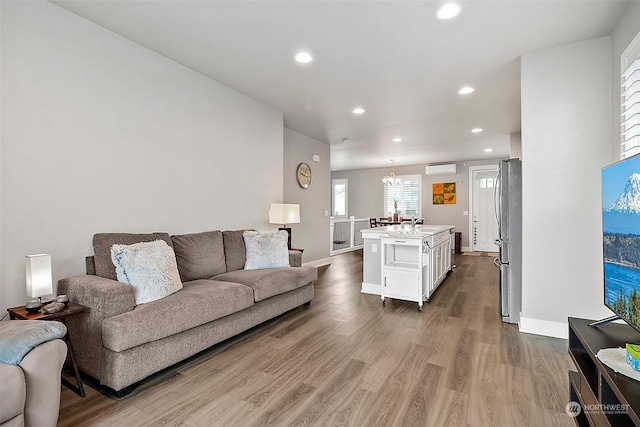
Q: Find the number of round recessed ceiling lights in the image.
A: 7